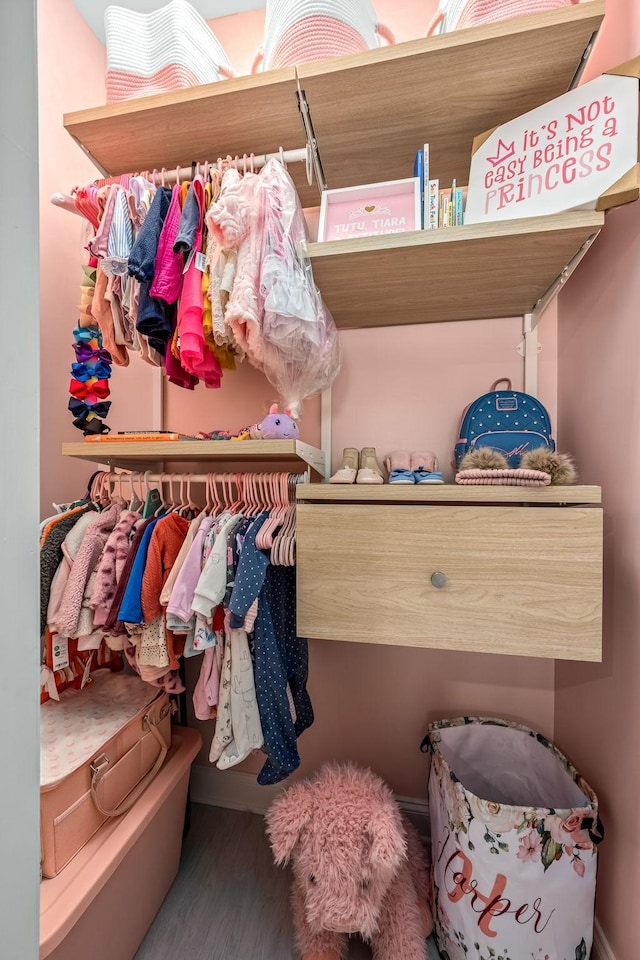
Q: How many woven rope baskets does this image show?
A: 3